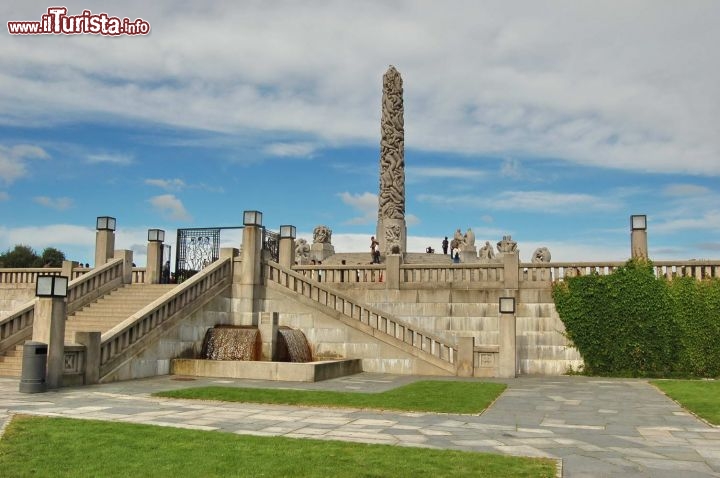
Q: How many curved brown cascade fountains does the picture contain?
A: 2